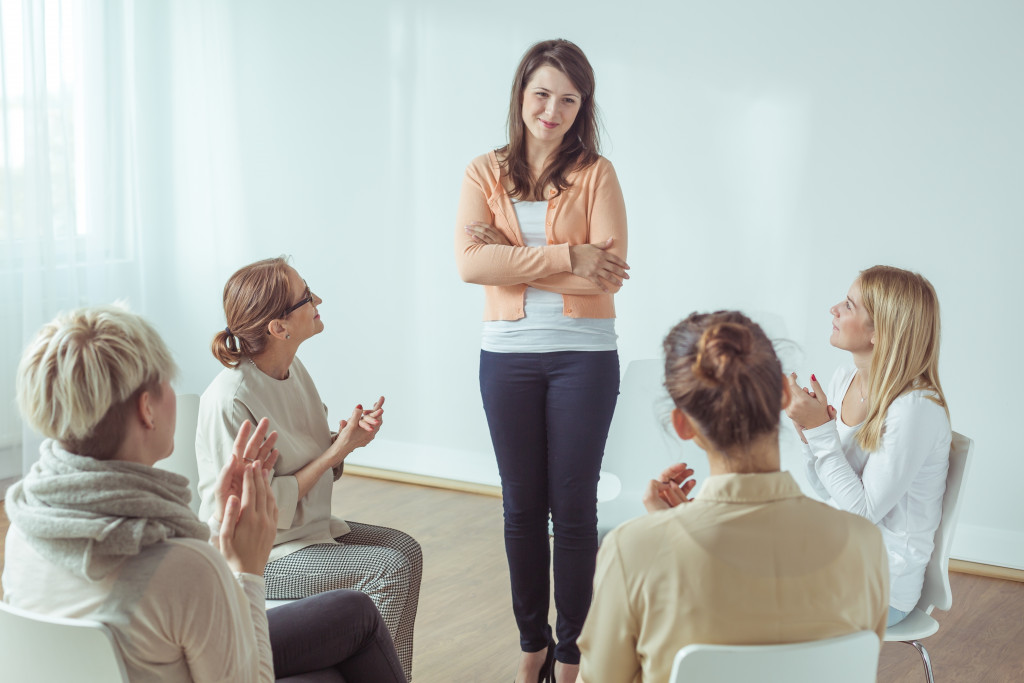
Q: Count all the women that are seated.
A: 4